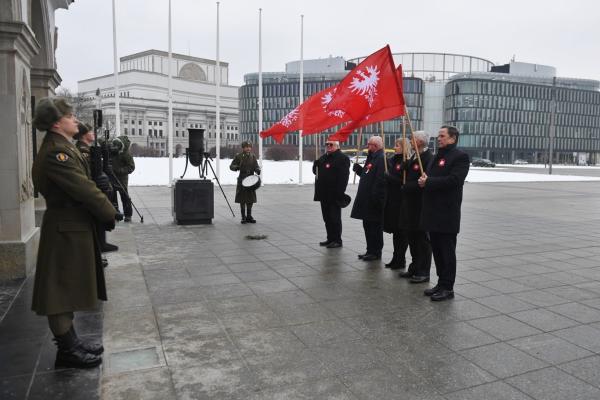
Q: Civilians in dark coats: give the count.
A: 5